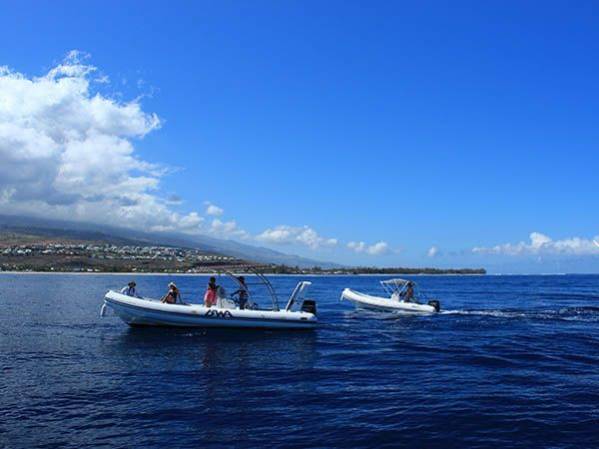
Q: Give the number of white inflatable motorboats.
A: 2